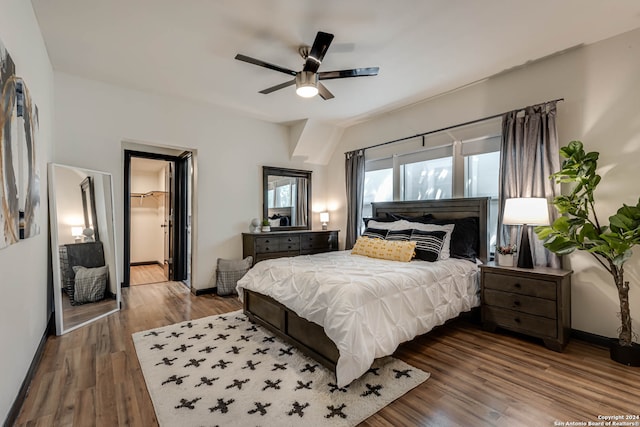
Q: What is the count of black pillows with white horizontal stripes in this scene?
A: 3